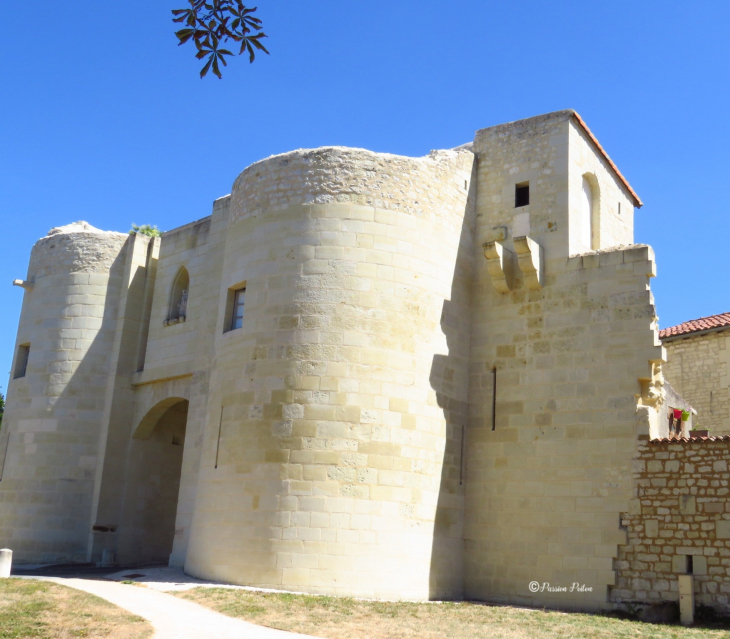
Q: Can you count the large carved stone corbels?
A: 2